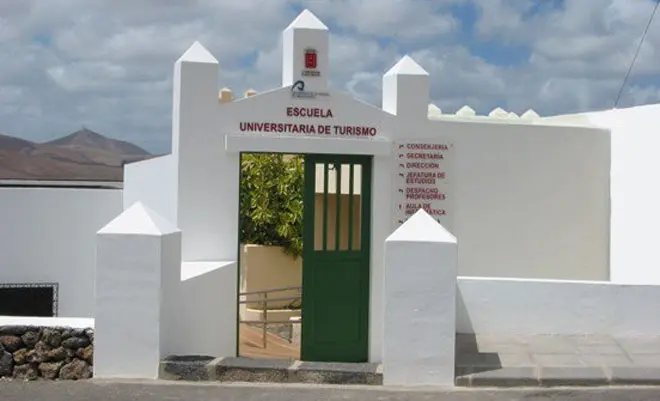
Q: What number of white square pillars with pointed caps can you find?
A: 5